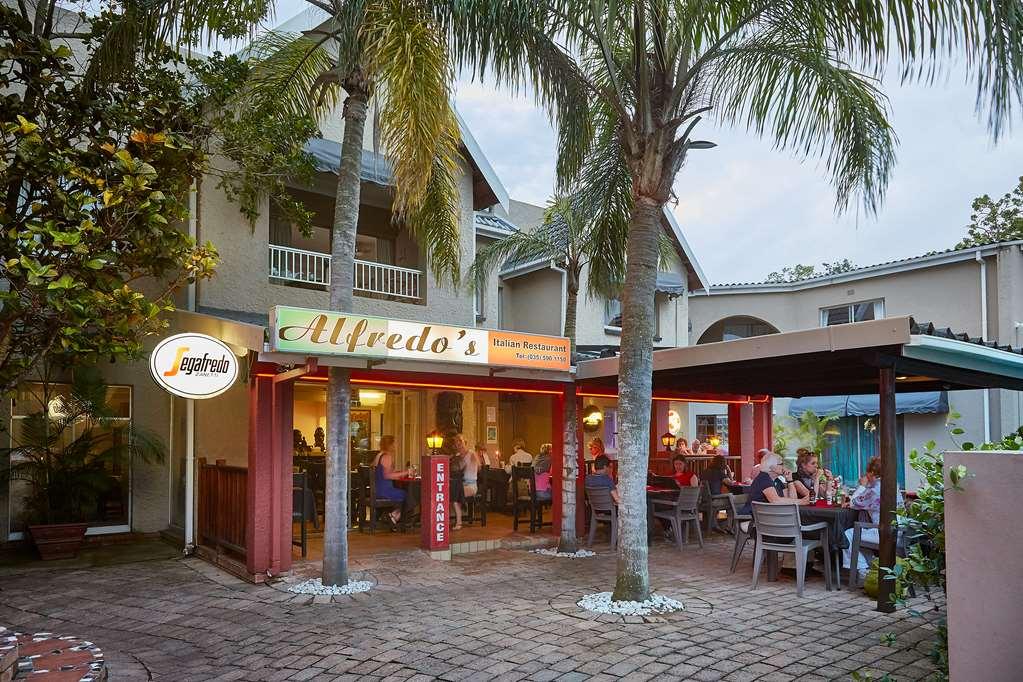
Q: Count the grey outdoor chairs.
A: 6